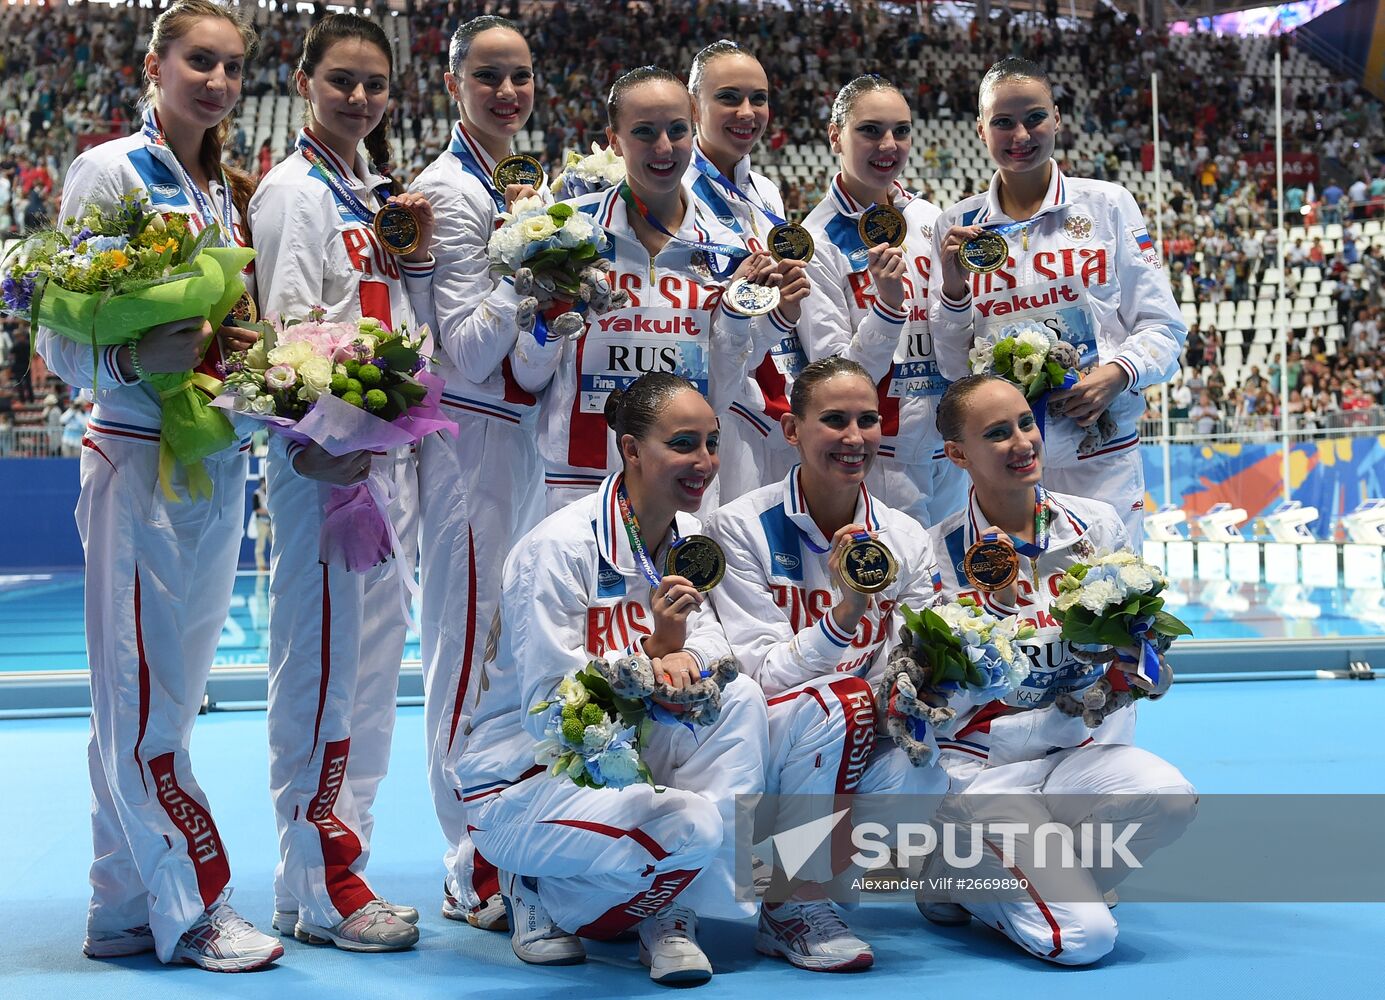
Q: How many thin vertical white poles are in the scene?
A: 2